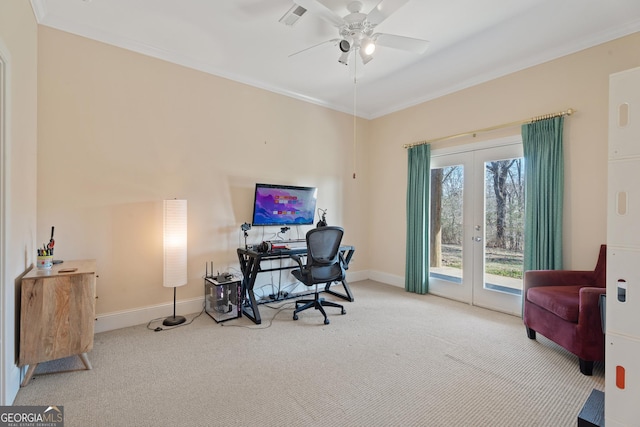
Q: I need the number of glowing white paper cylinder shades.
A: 1